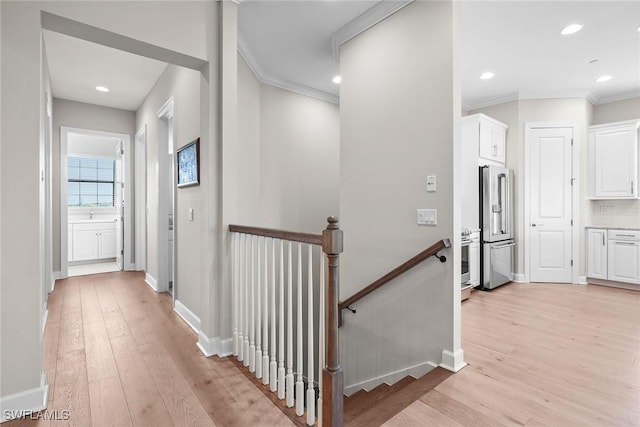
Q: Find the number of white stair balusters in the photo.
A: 12